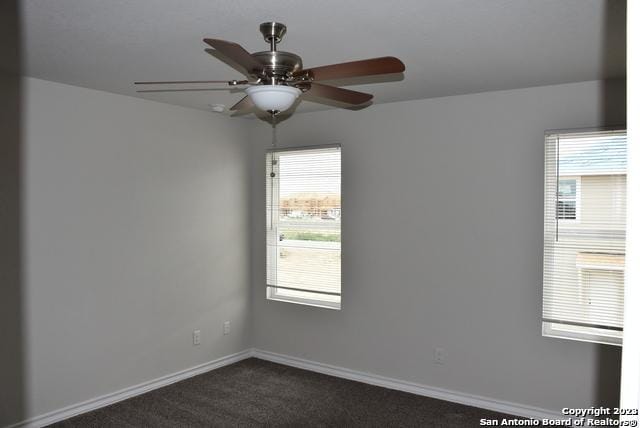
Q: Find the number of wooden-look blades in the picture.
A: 5